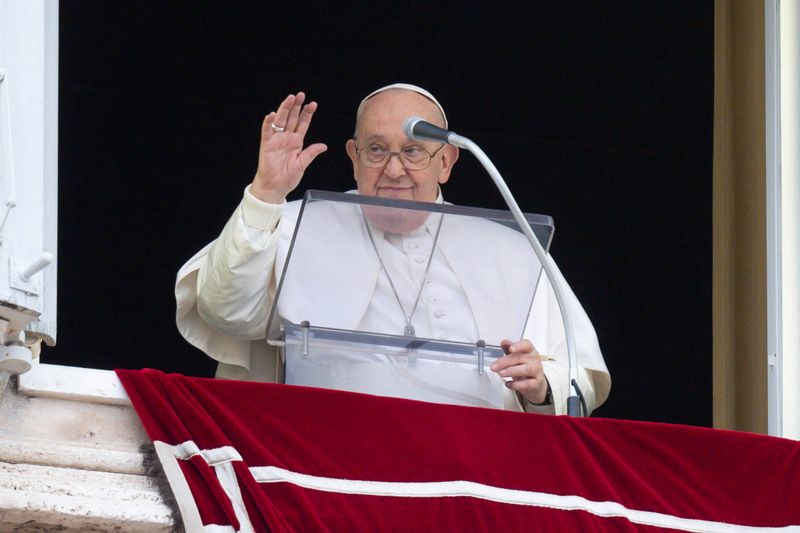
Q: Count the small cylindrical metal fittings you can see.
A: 2